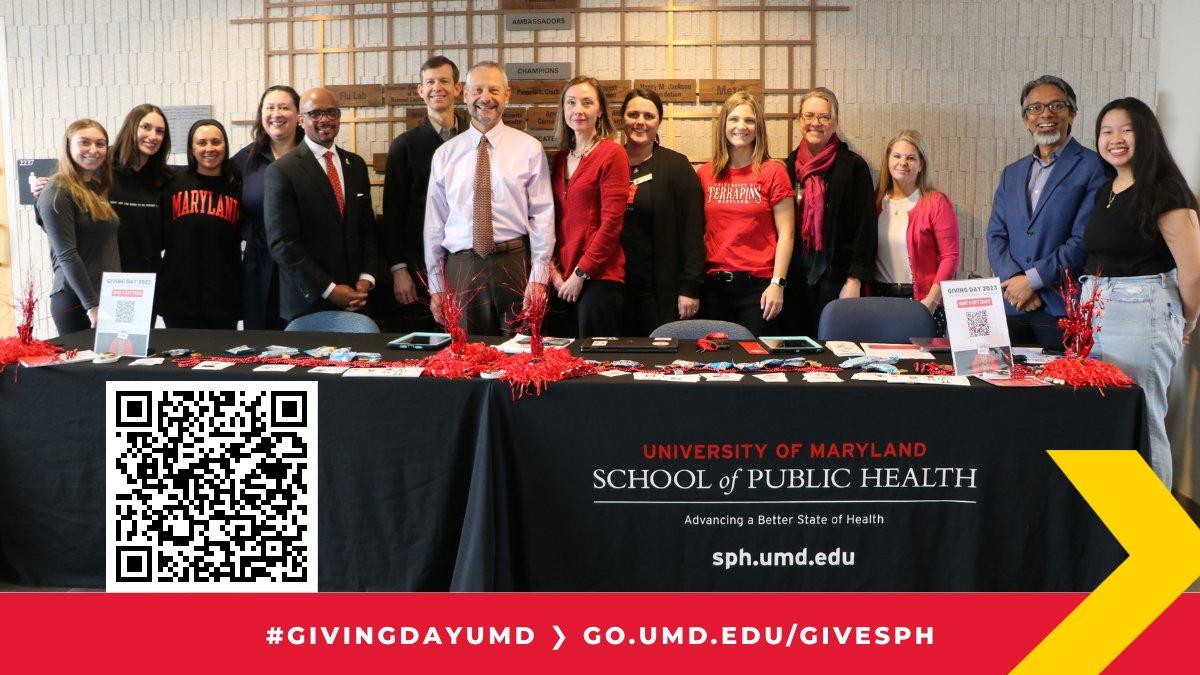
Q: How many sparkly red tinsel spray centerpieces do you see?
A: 4